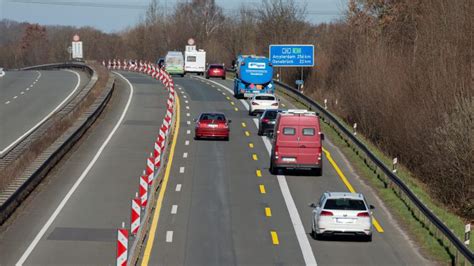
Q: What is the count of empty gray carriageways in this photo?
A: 2